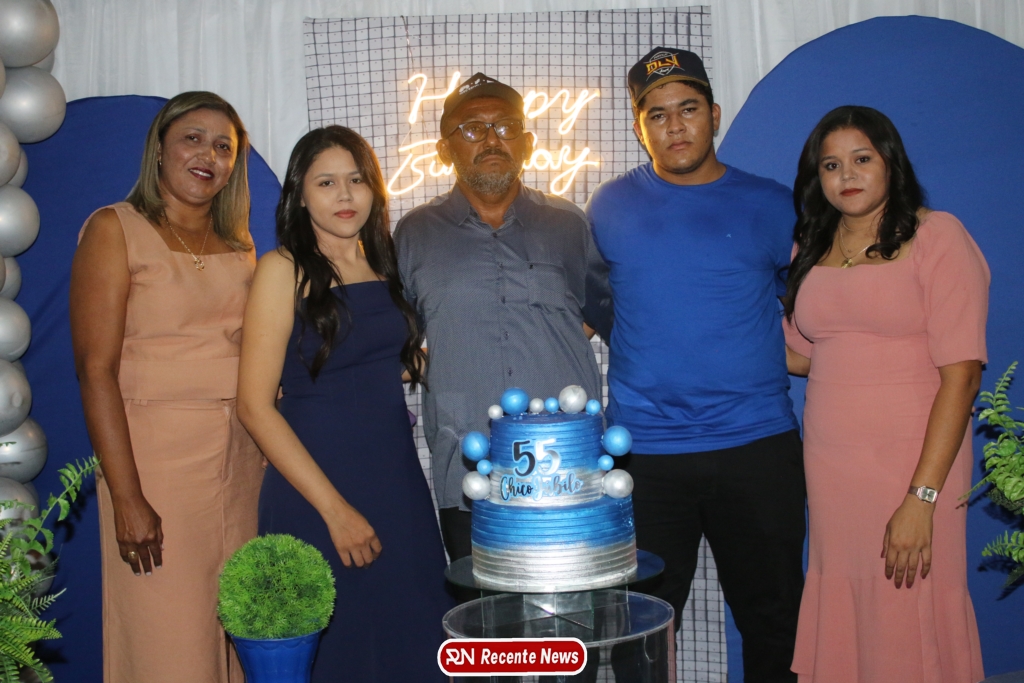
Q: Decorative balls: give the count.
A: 12